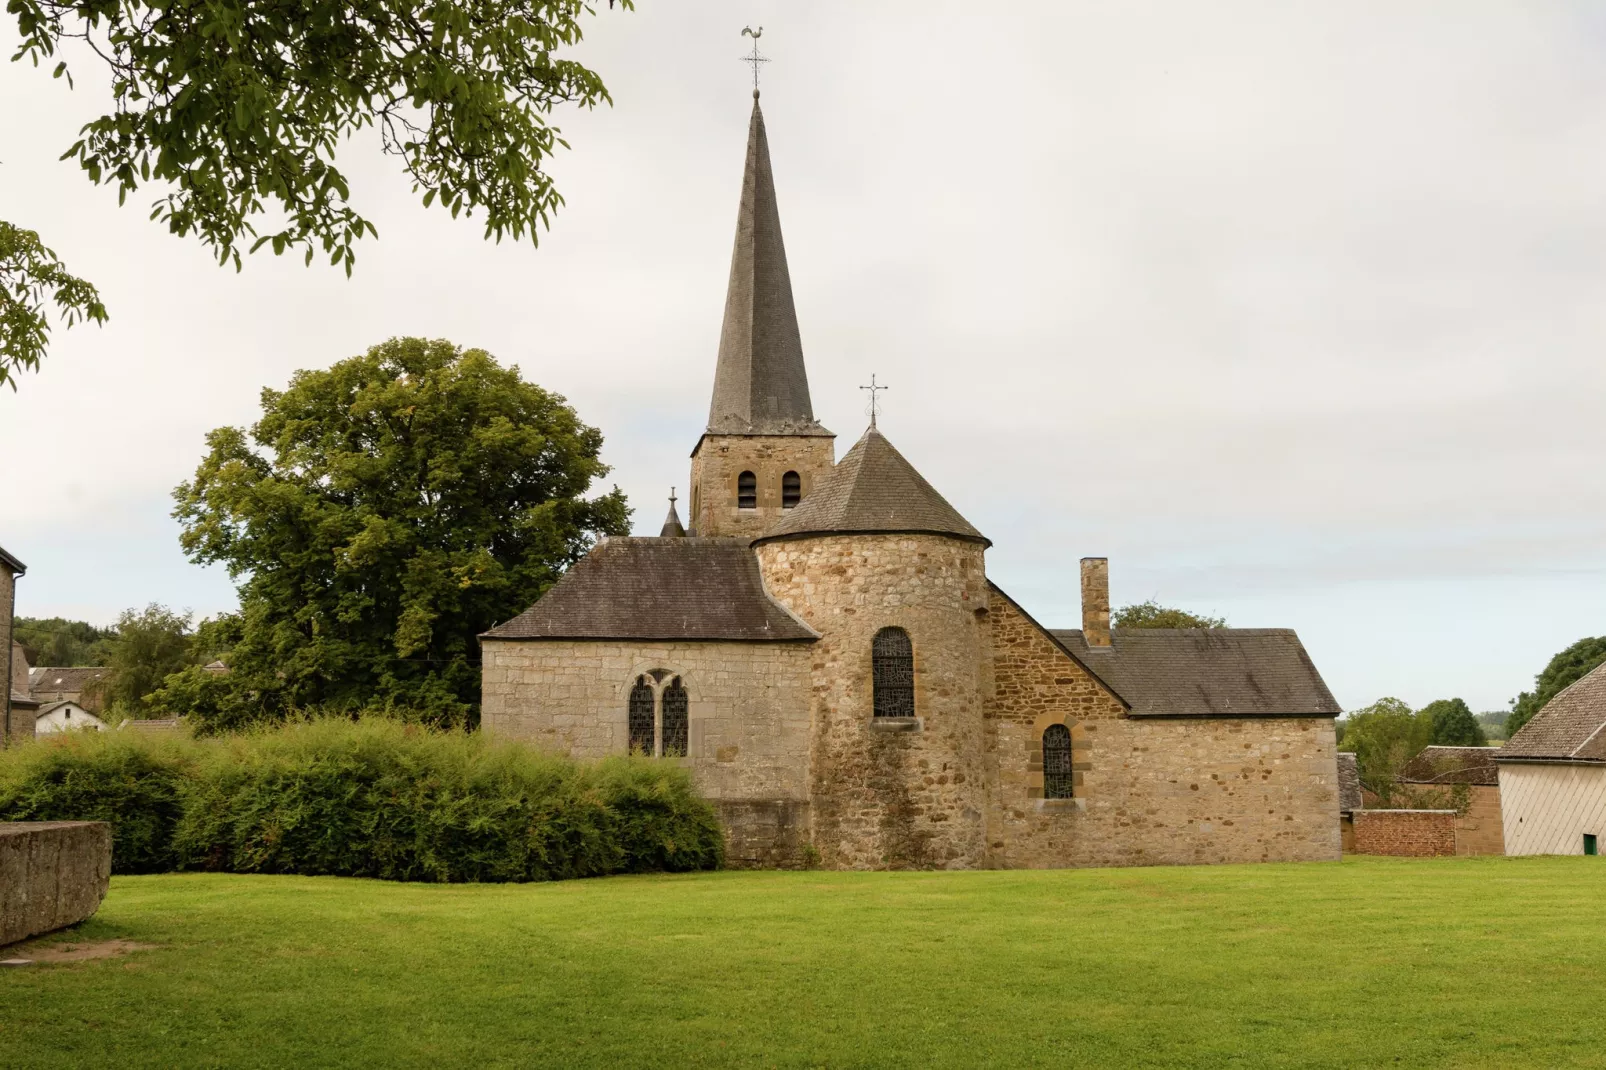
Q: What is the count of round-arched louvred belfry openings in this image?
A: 2